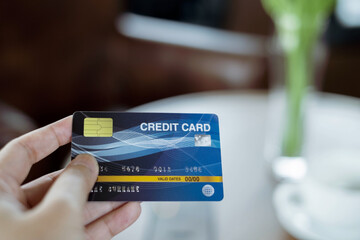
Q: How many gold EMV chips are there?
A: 1